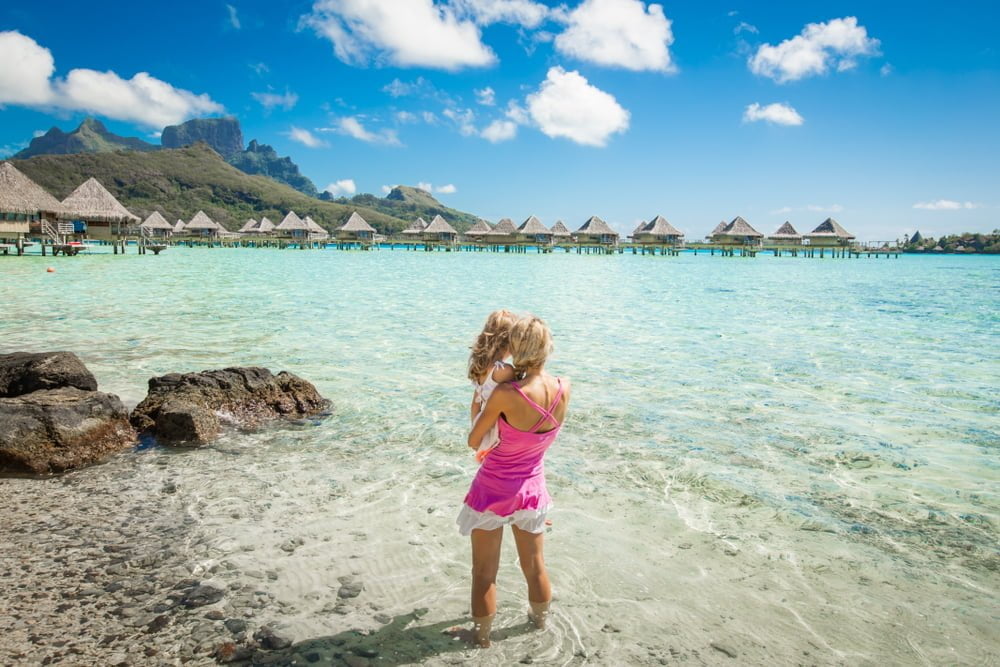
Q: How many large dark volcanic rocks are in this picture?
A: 3